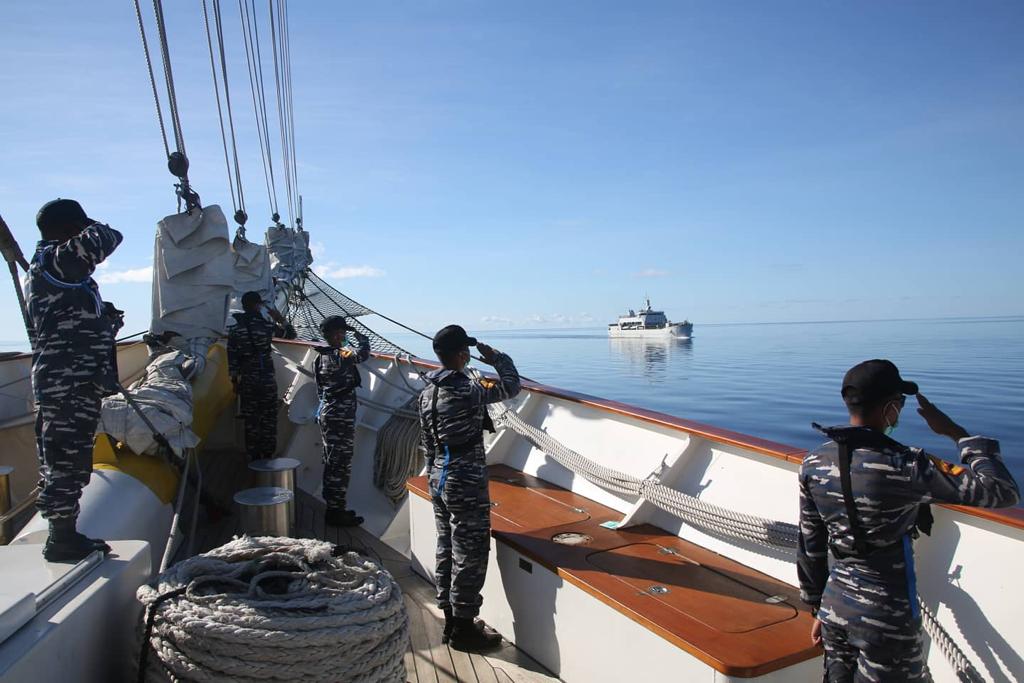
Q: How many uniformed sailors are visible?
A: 5